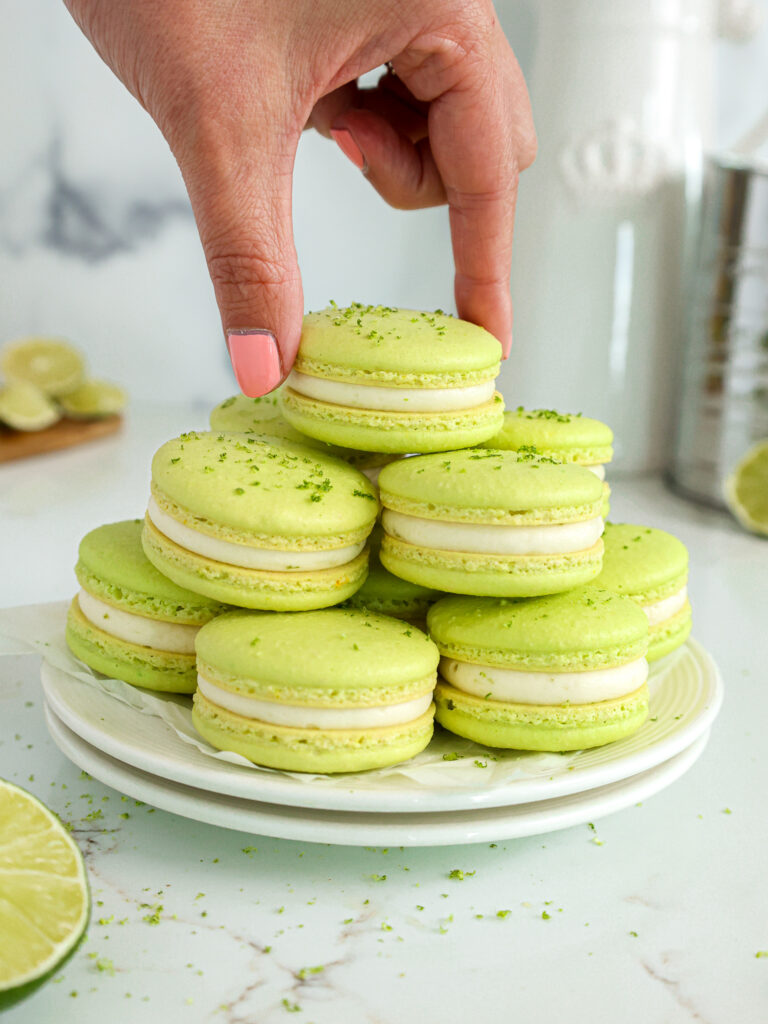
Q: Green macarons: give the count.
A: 10